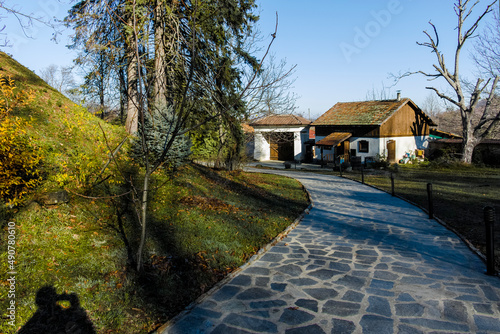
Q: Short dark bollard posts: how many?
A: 5